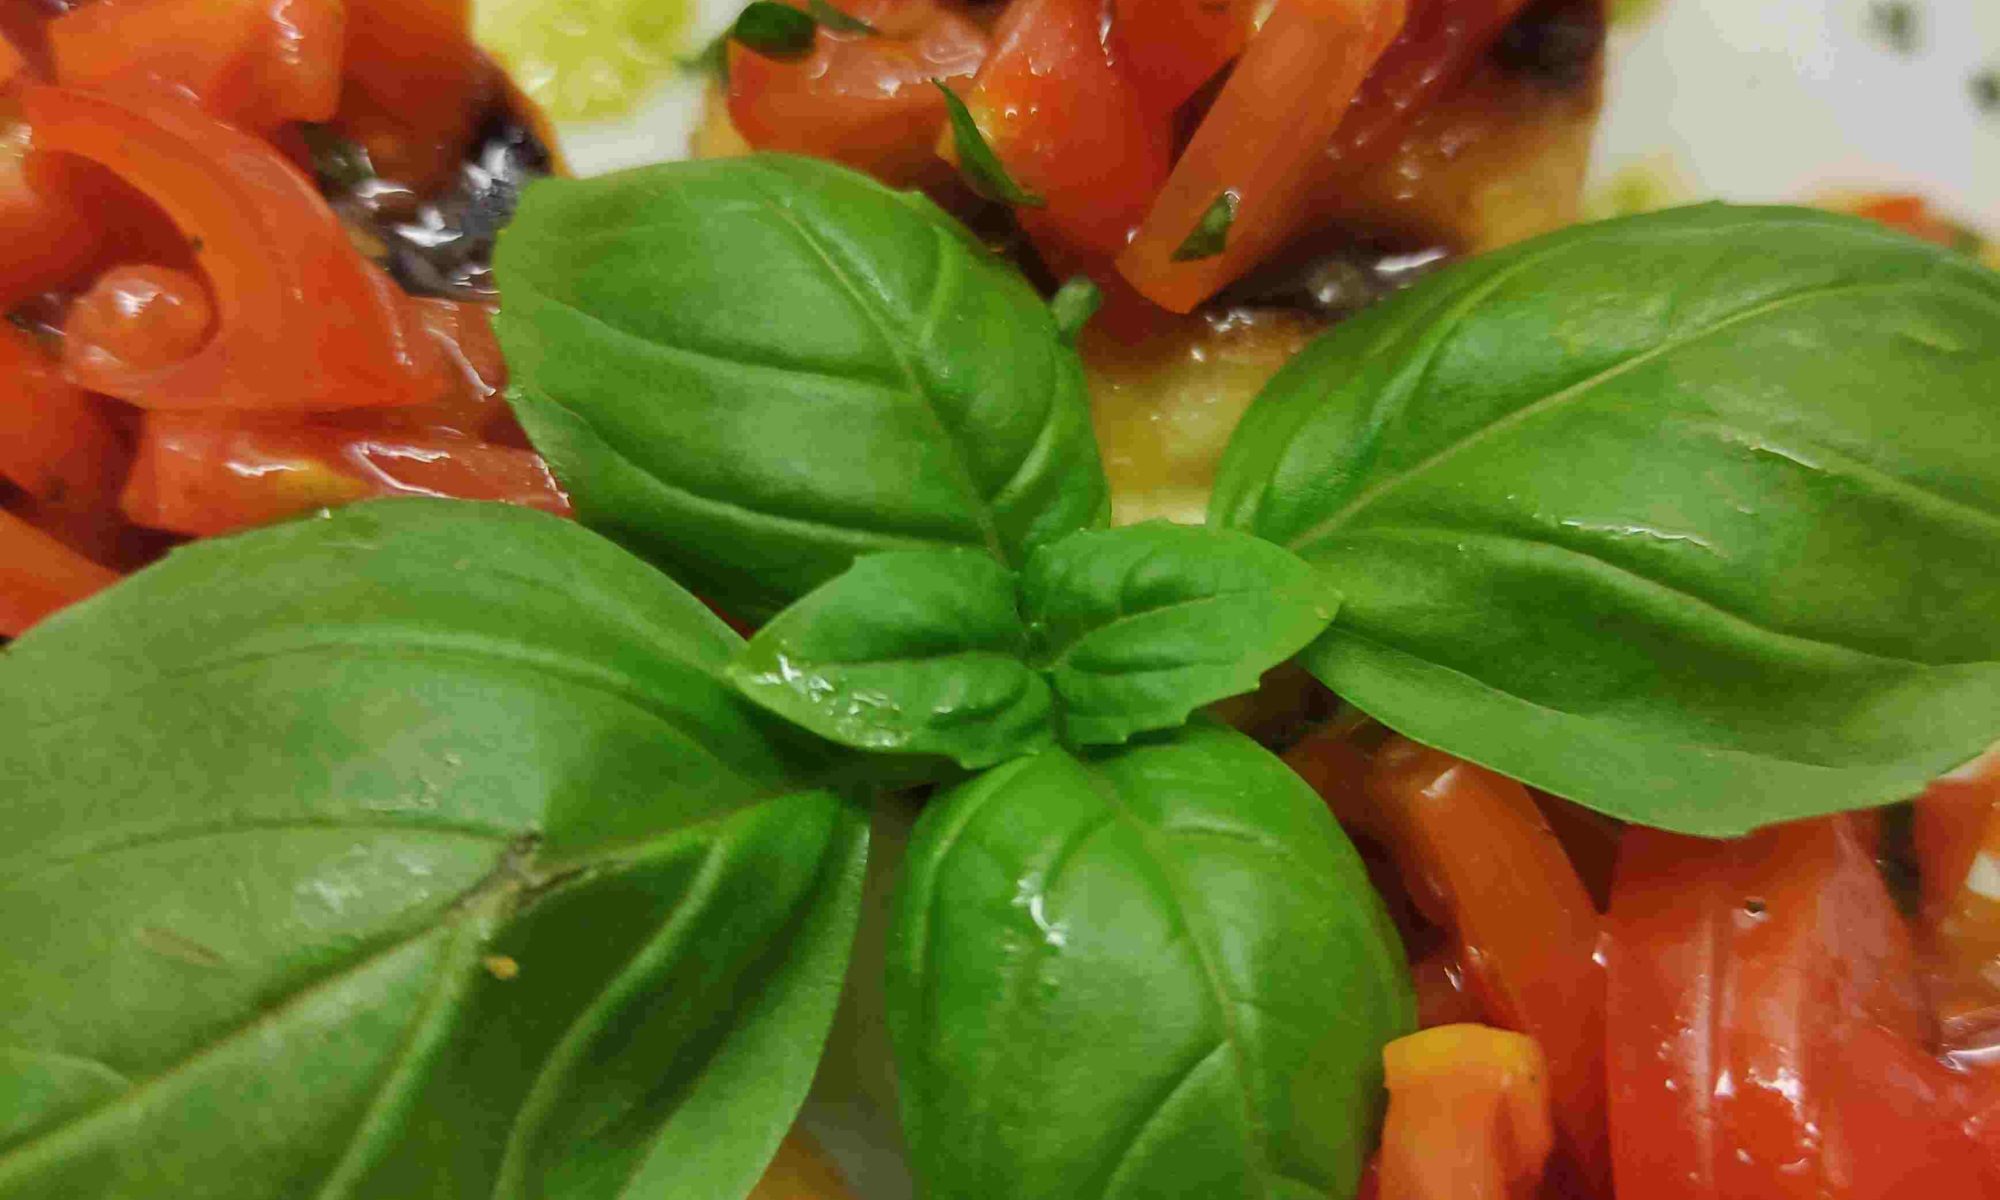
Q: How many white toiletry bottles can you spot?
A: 0